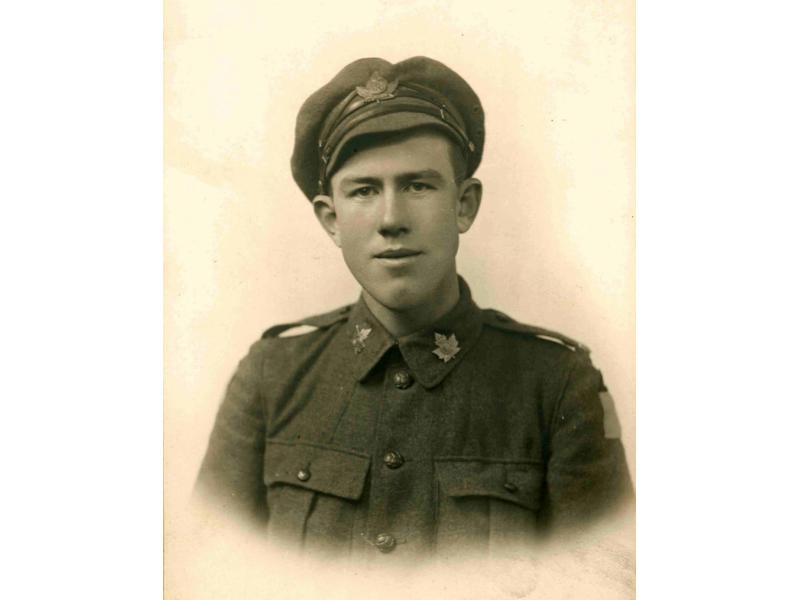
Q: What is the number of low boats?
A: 0